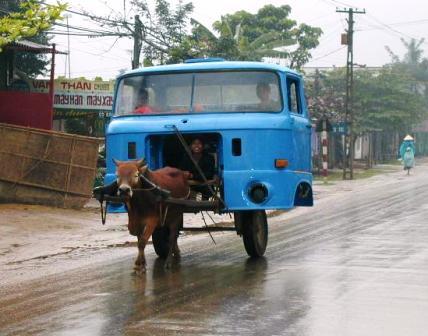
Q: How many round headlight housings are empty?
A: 1